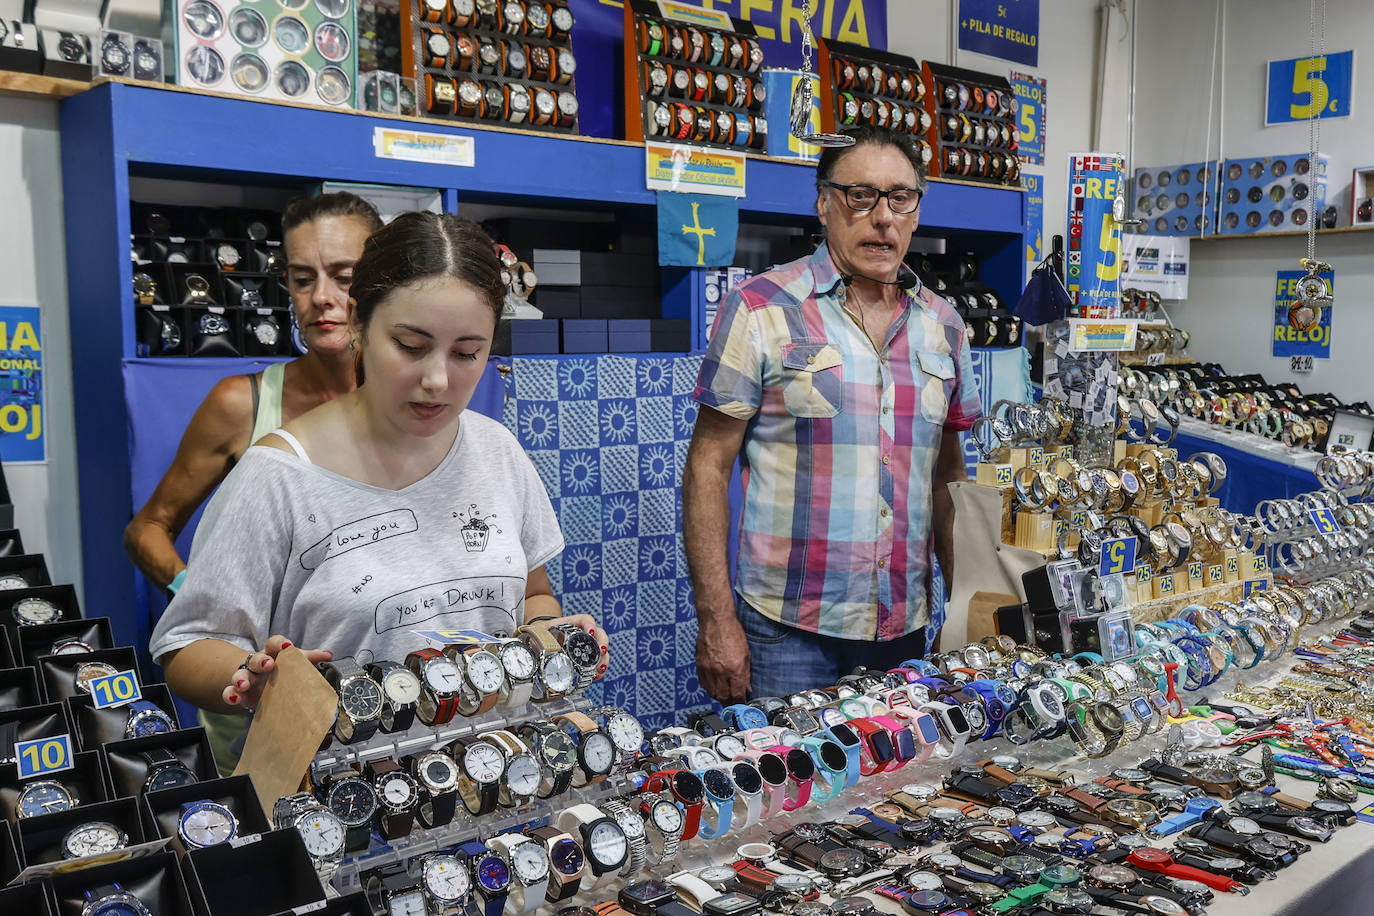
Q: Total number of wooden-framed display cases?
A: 4